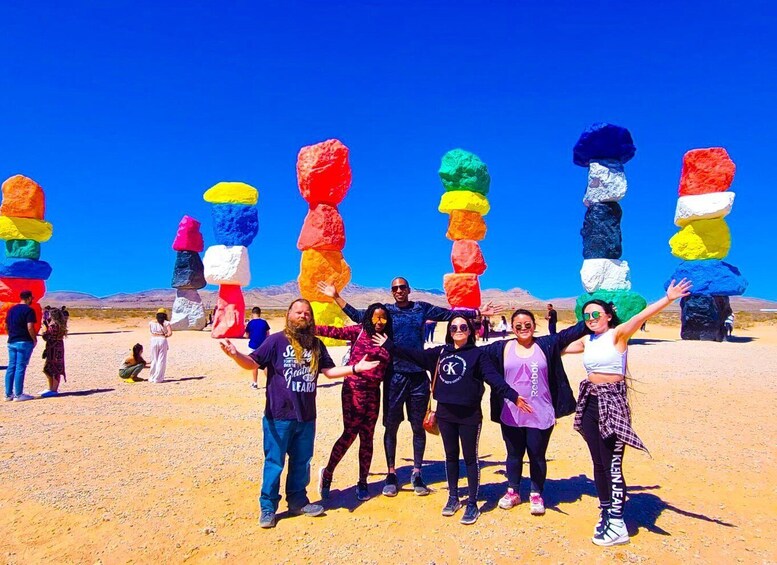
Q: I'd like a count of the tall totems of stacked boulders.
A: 7